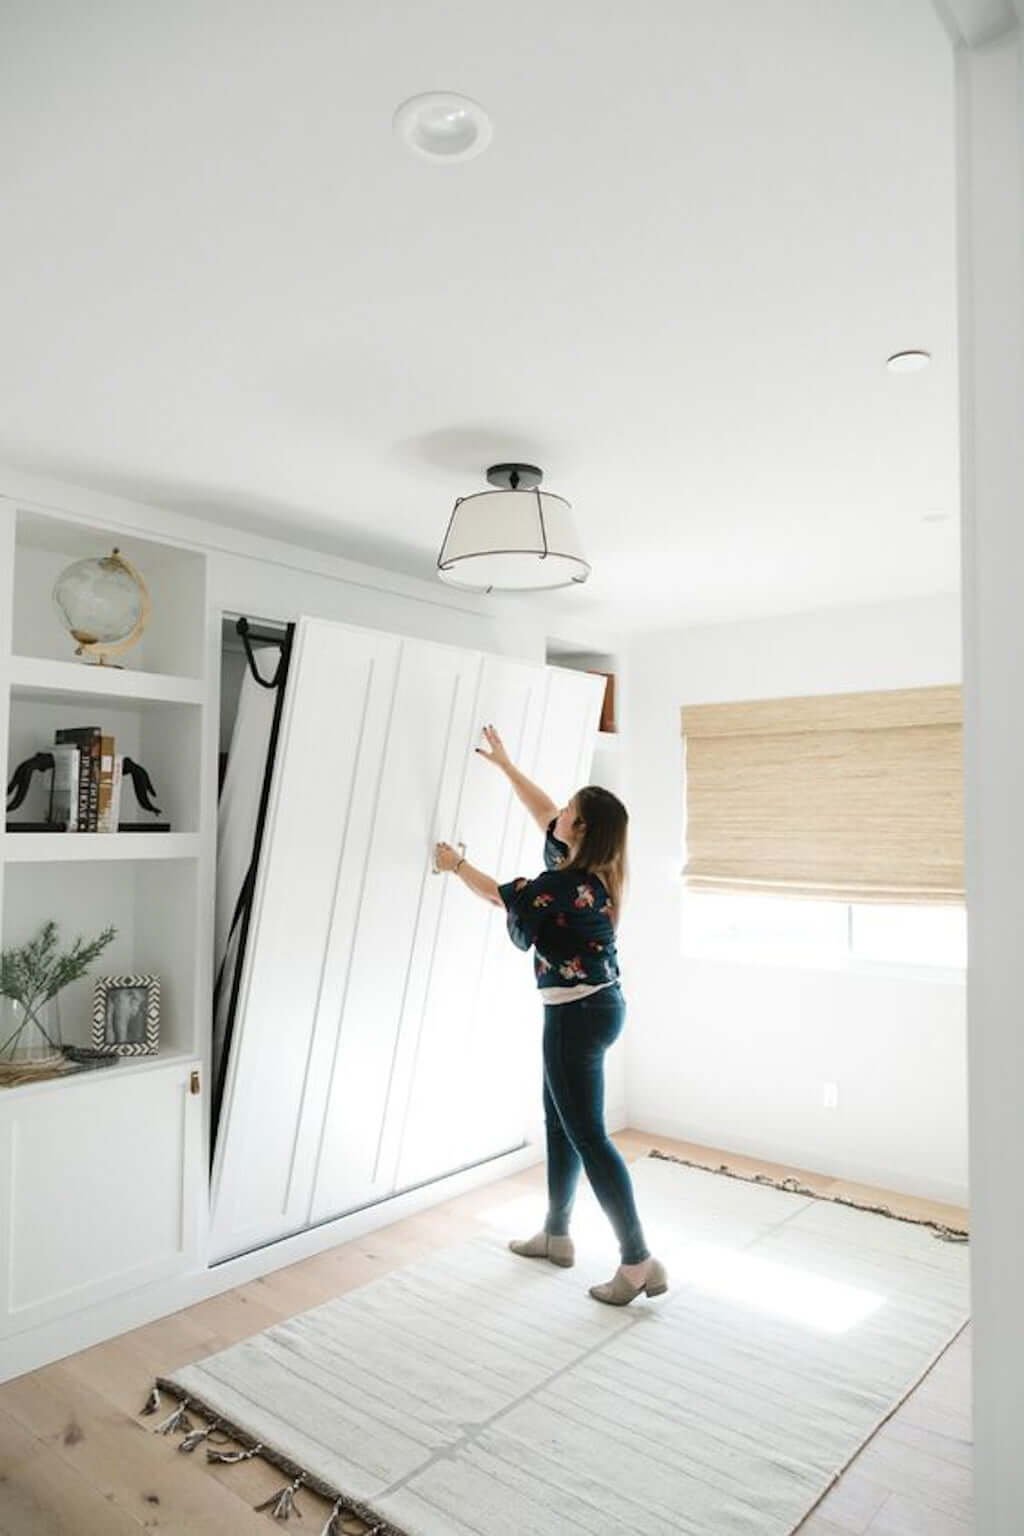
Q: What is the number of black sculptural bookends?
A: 2